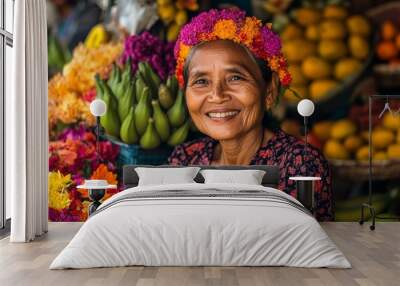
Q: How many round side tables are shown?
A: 2